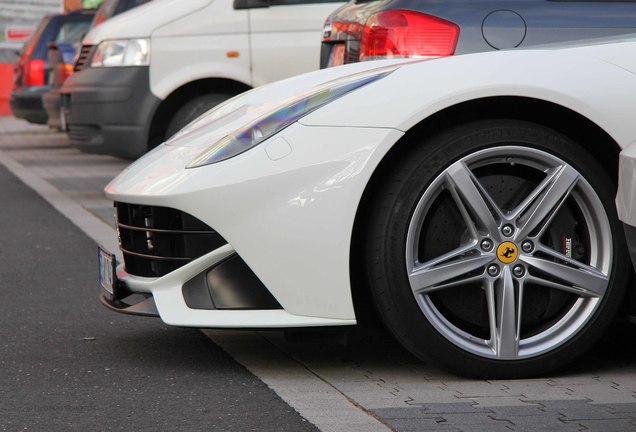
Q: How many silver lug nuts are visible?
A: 5